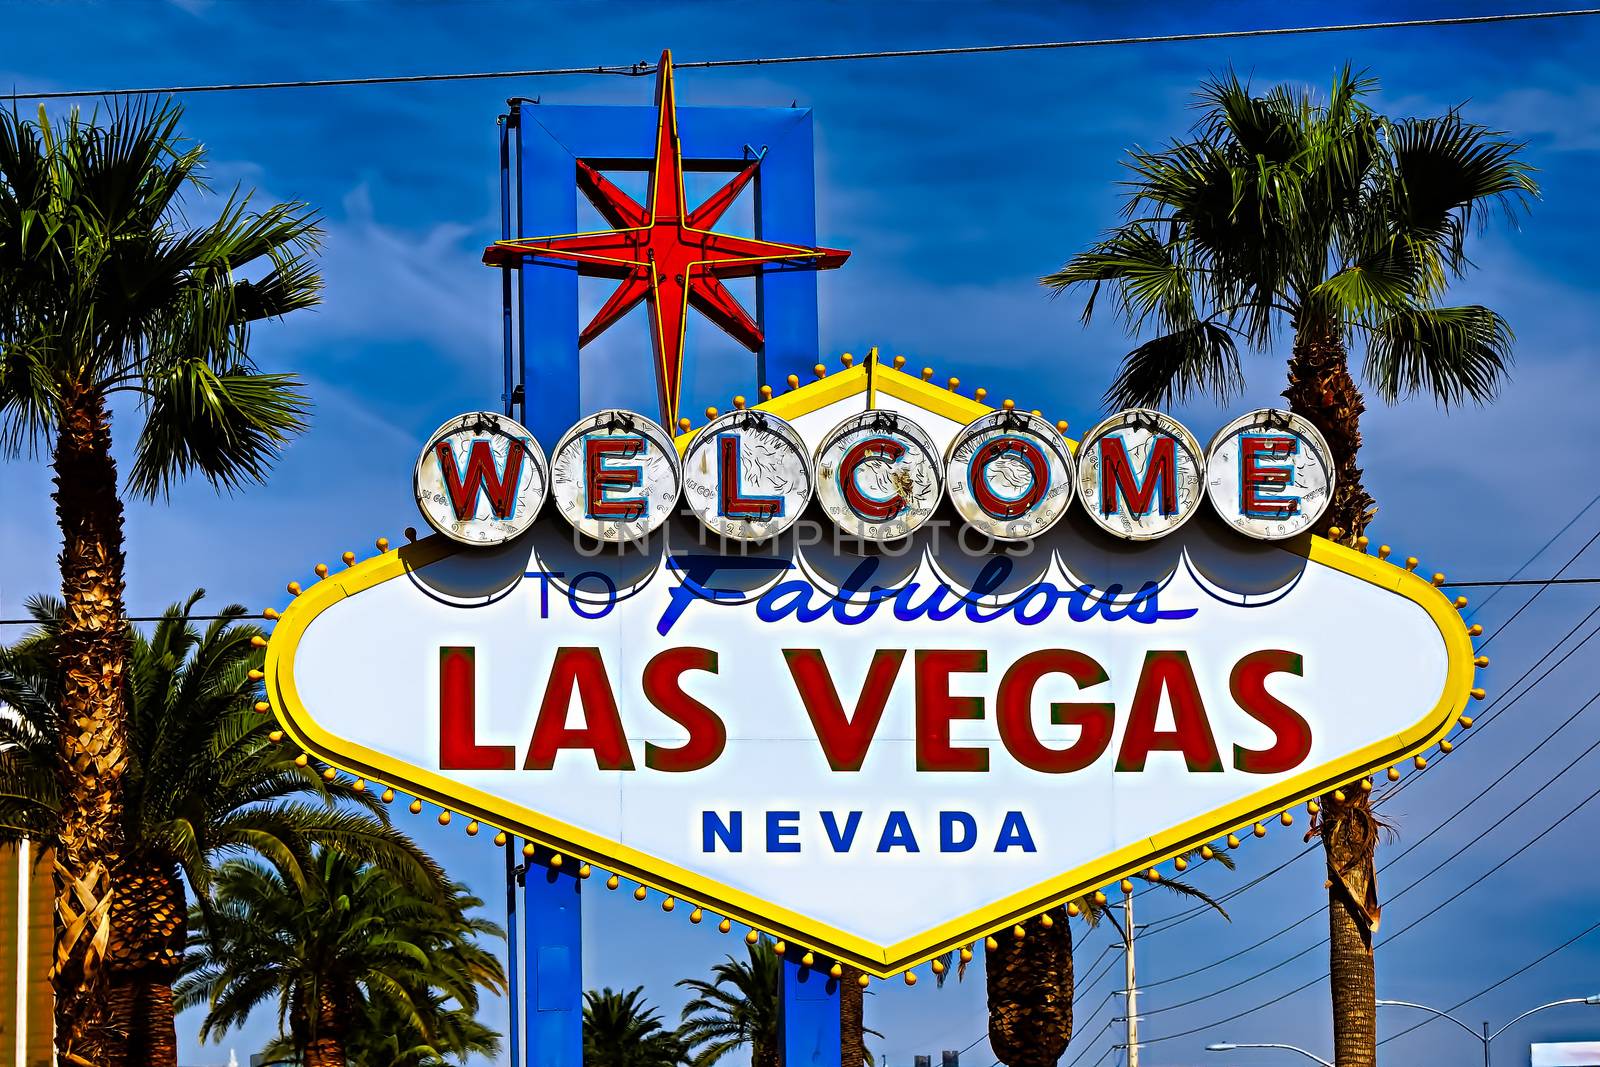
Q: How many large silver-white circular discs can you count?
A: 7